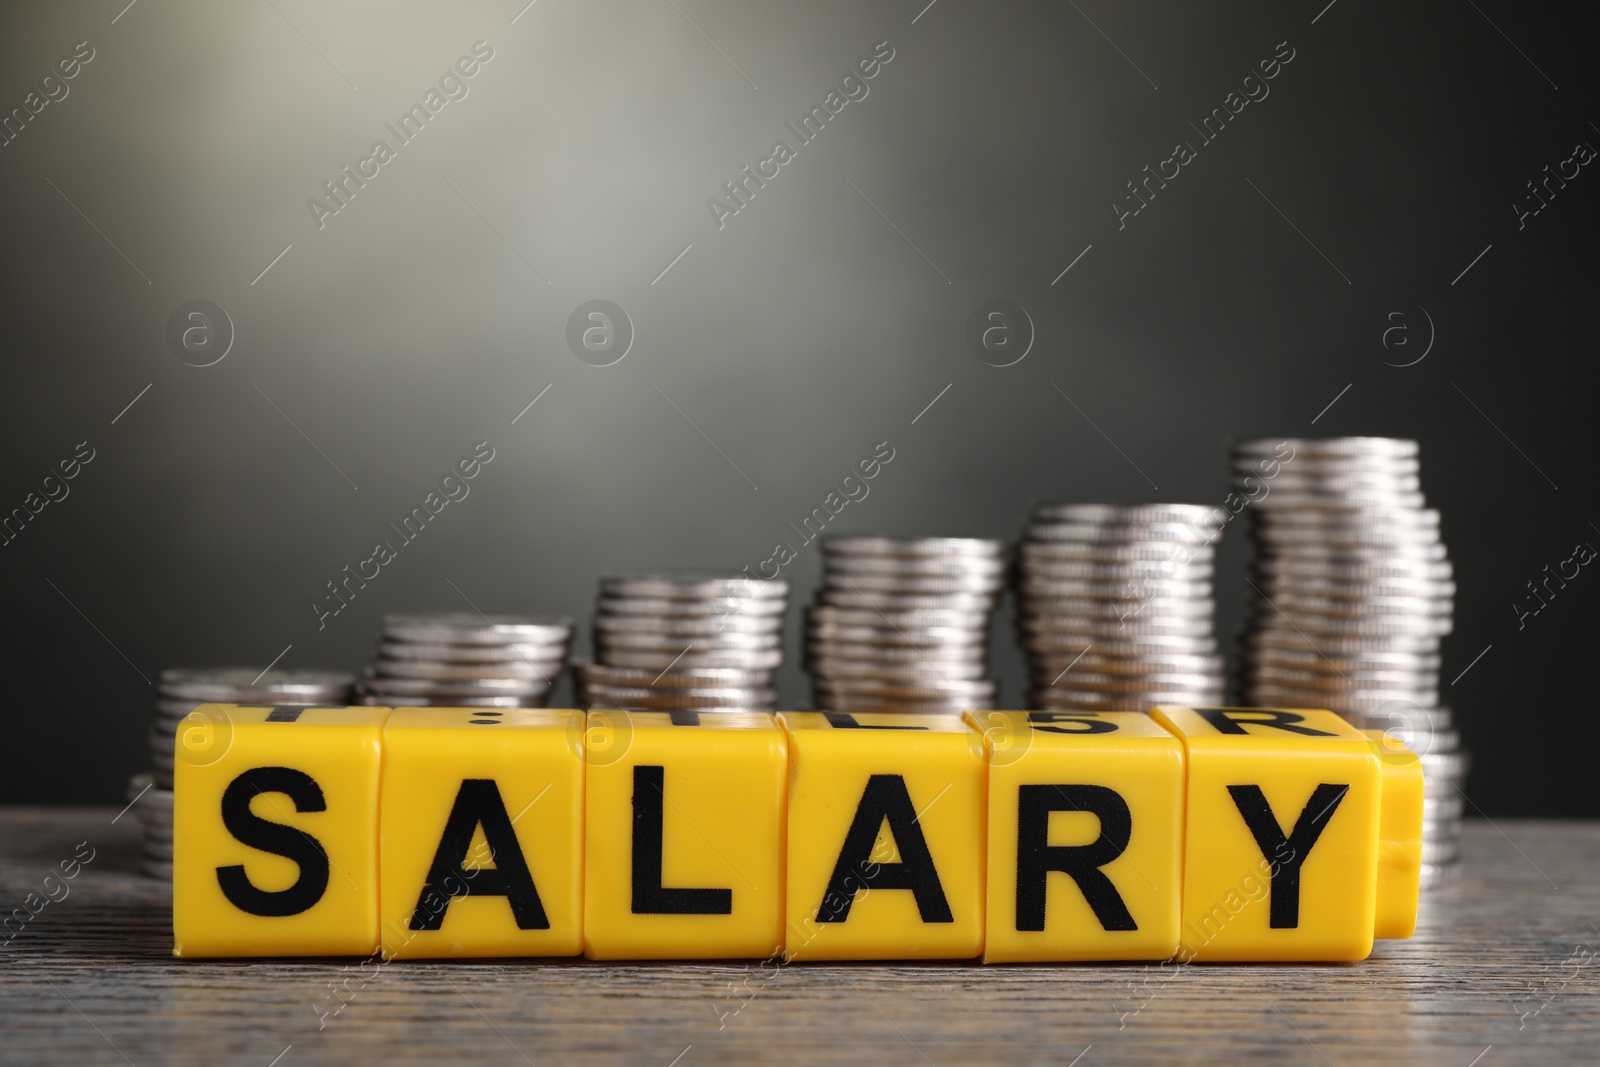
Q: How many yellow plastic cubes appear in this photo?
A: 6